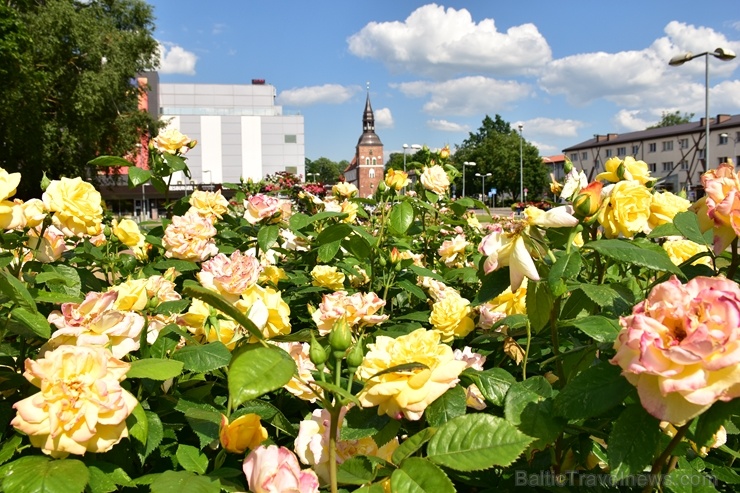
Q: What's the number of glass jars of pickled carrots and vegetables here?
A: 0